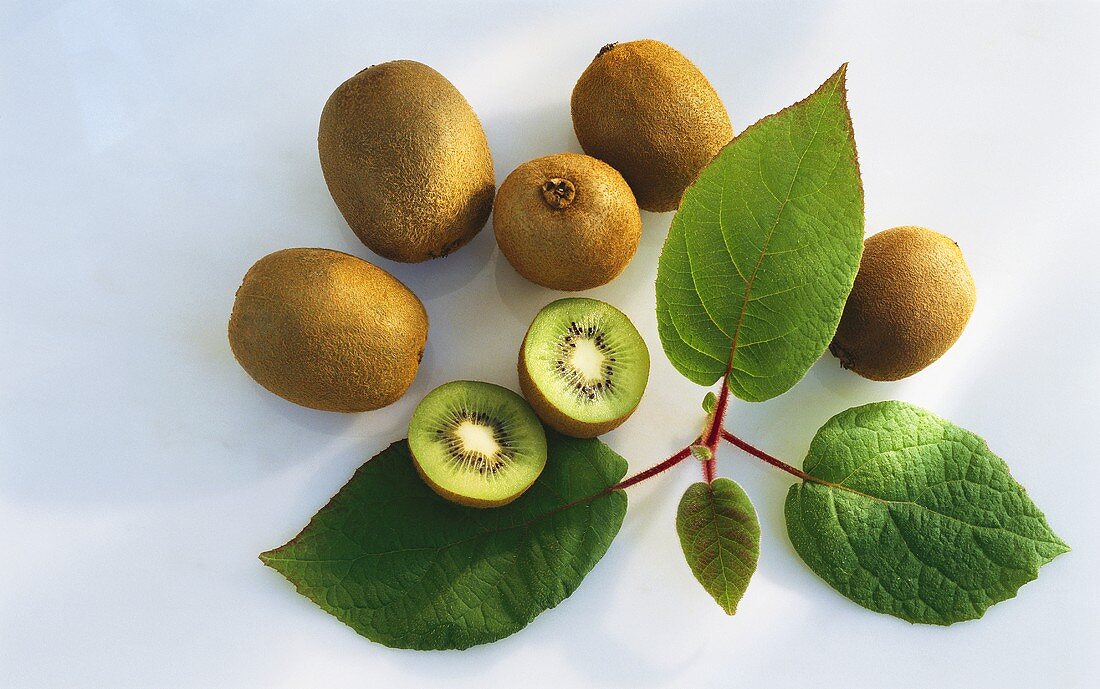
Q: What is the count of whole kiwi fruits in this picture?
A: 5